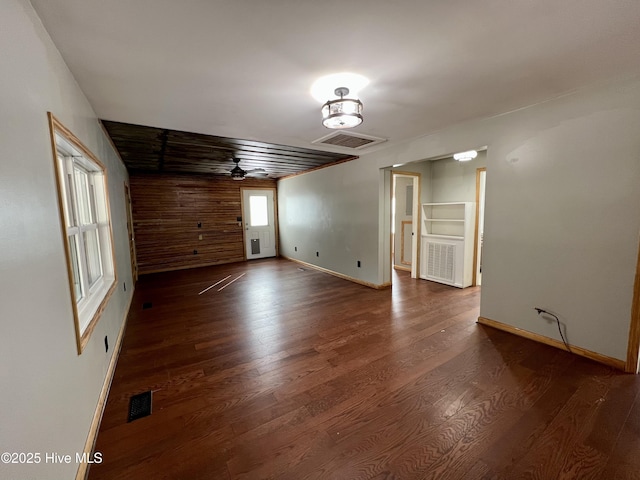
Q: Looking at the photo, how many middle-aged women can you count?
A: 0